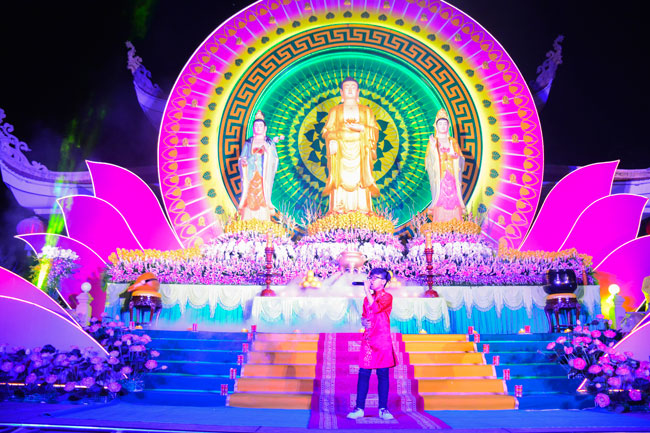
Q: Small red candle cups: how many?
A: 15